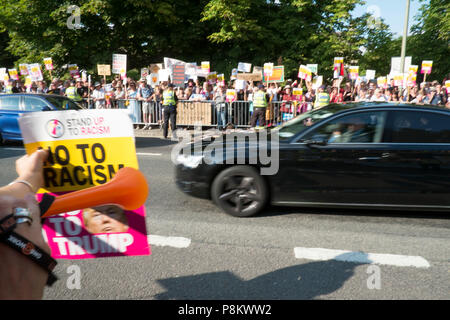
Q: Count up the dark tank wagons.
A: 0